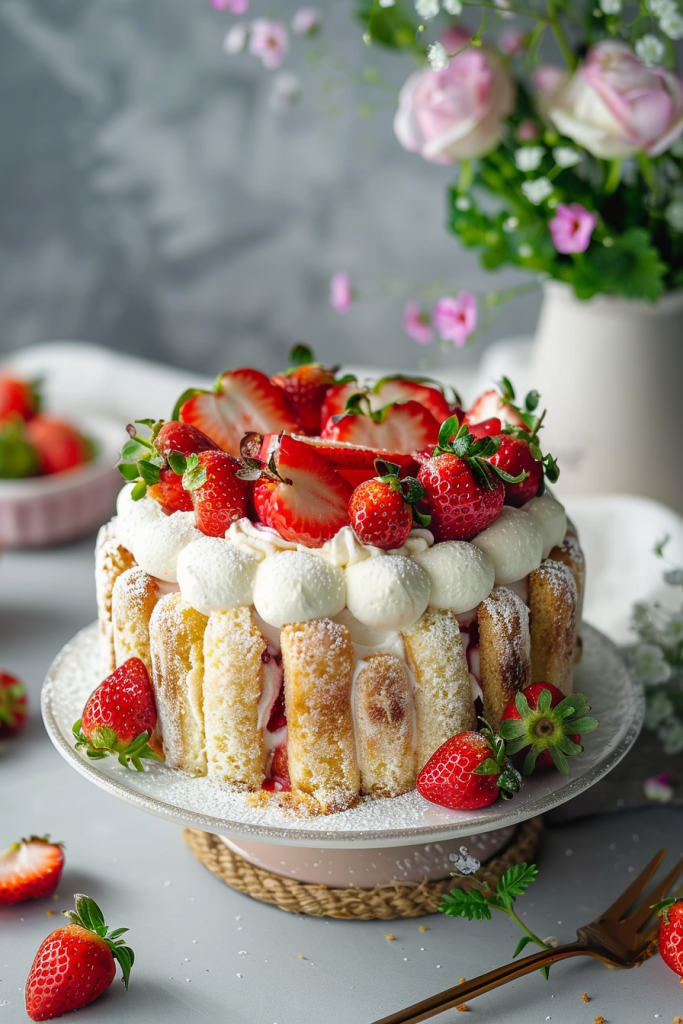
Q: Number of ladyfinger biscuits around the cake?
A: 10